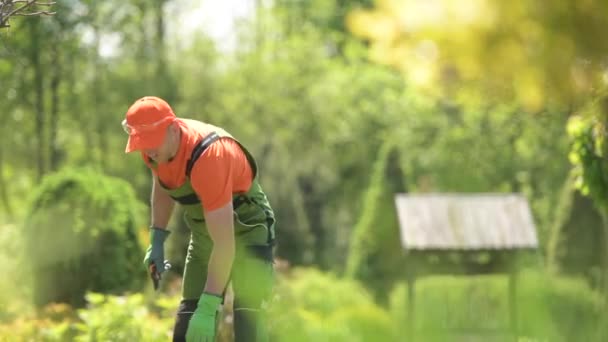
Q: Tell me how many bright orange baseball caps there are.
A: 1